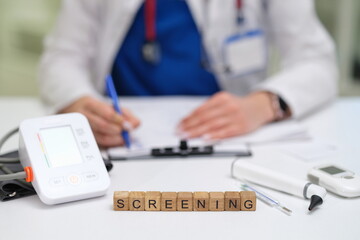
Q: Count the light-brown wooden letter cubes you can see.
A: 9